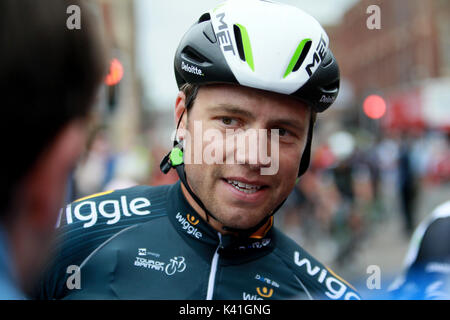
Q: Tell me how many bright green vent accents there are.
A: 2